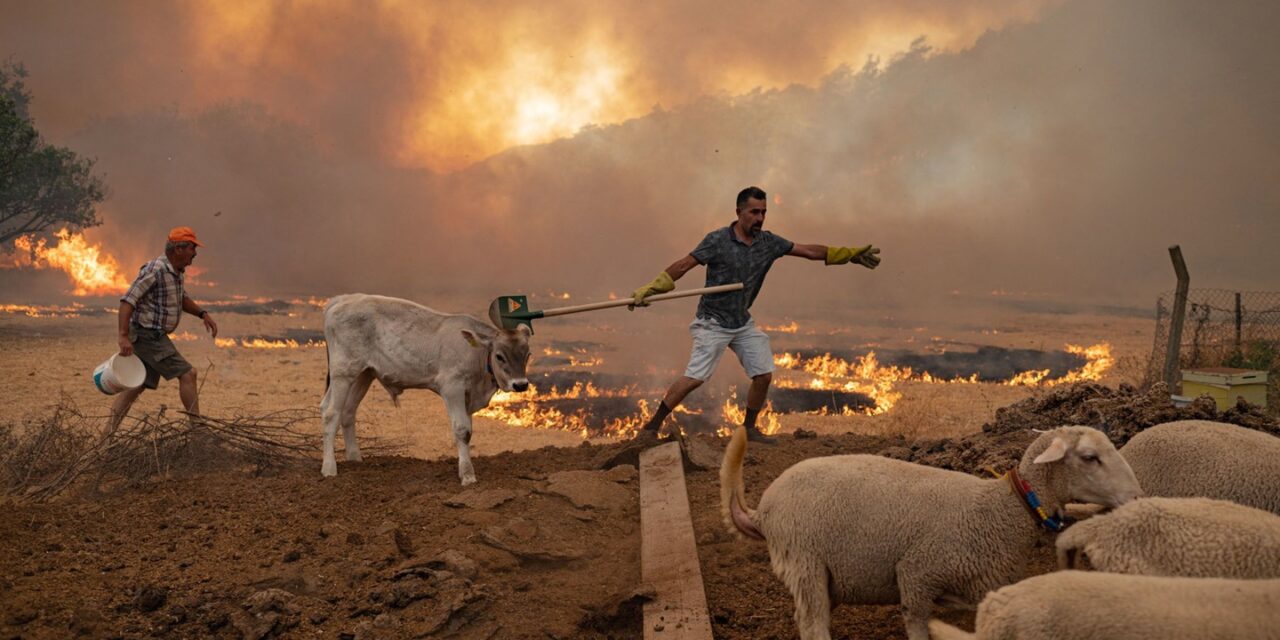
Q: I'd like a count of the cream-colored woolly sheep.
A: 4